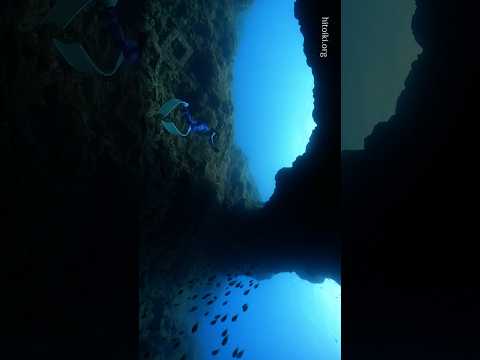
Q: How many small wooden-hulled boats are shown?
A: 0